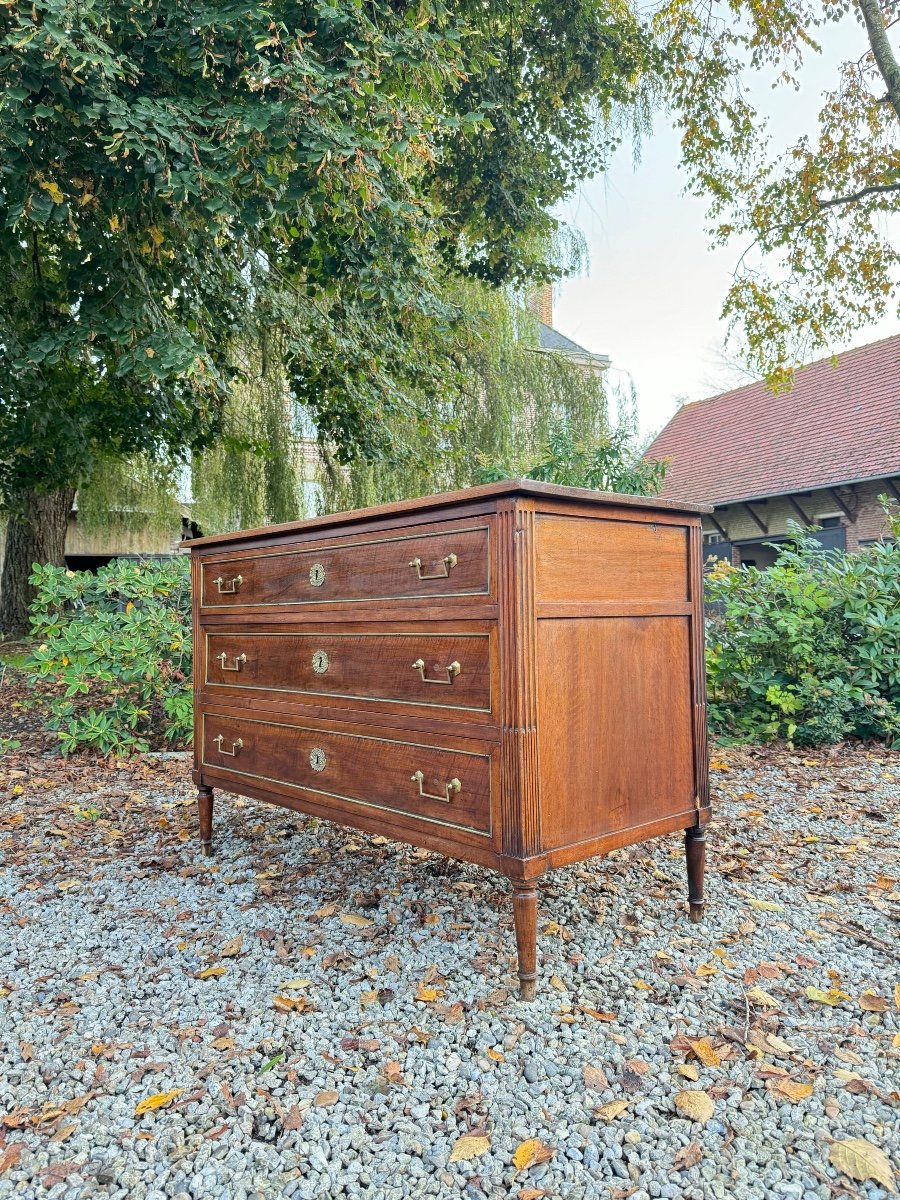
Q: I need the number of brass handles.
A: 6